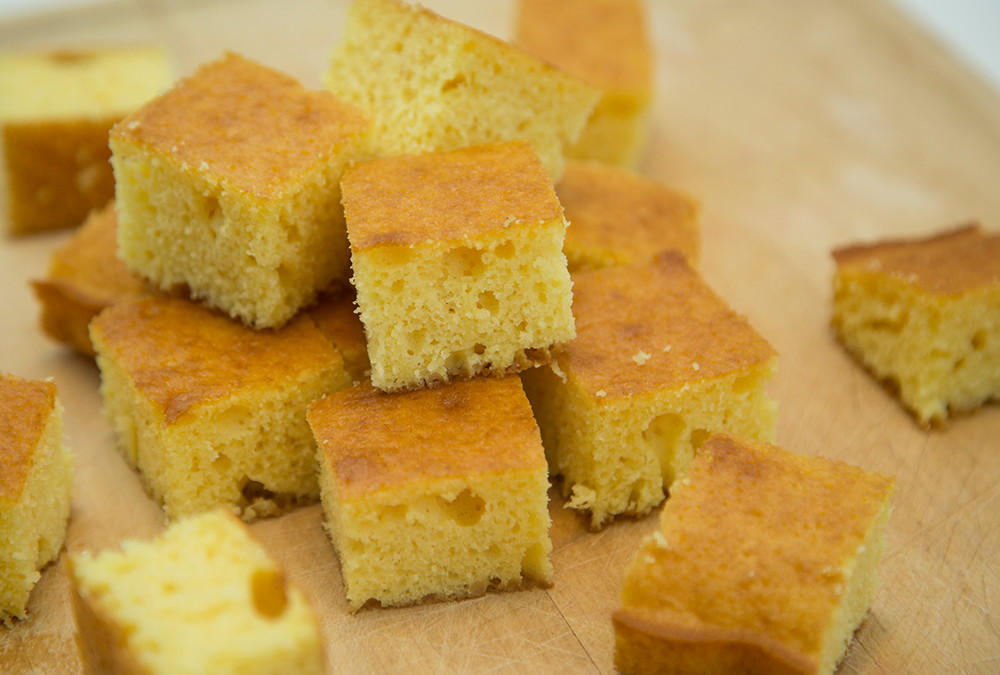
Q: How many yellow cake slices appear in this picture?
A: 15